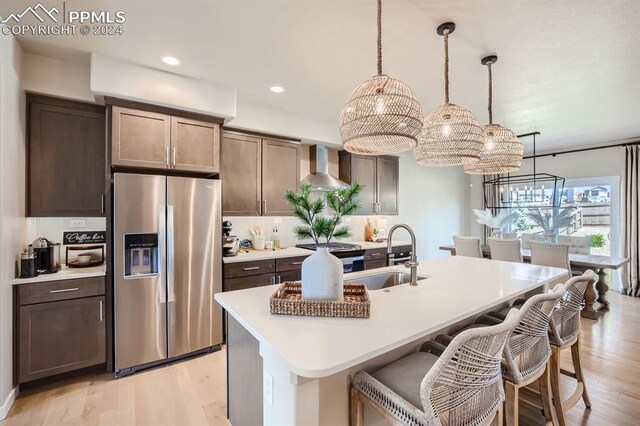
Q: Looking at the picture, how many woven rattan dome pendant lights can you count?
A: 3